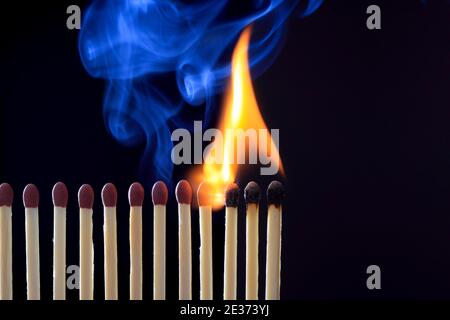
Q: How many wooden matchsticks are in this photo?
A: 12